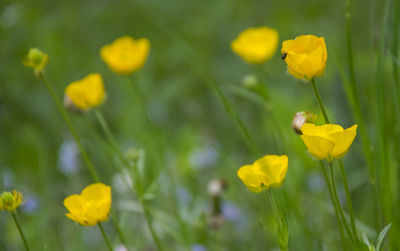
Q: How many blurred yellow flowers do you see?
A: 3